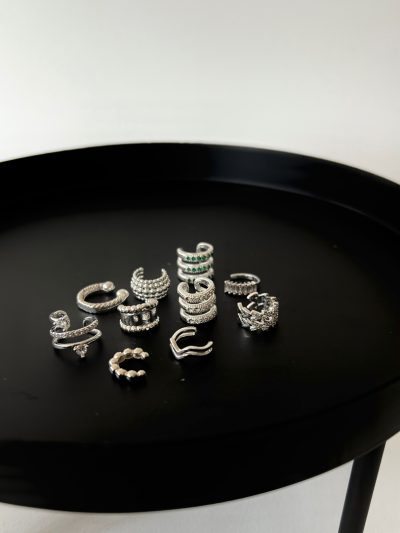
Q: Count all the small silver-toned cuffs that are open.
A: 10